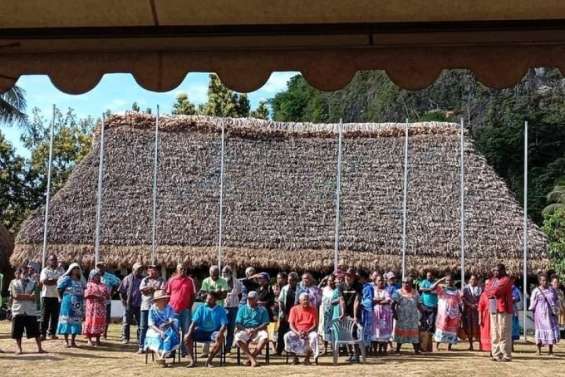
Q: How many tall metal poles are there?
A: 8